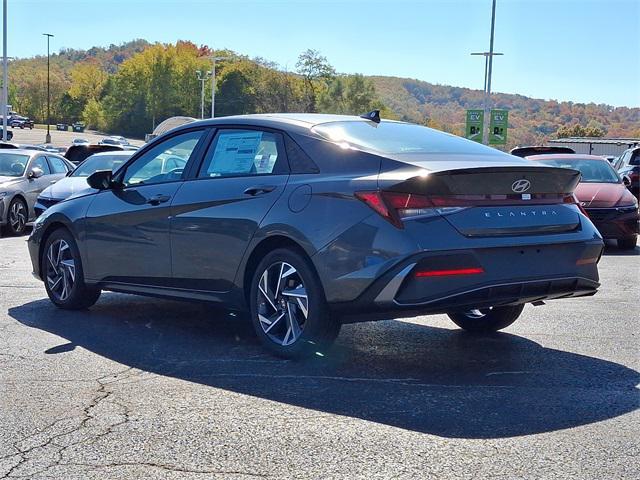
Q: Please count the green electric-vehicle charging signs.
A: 2